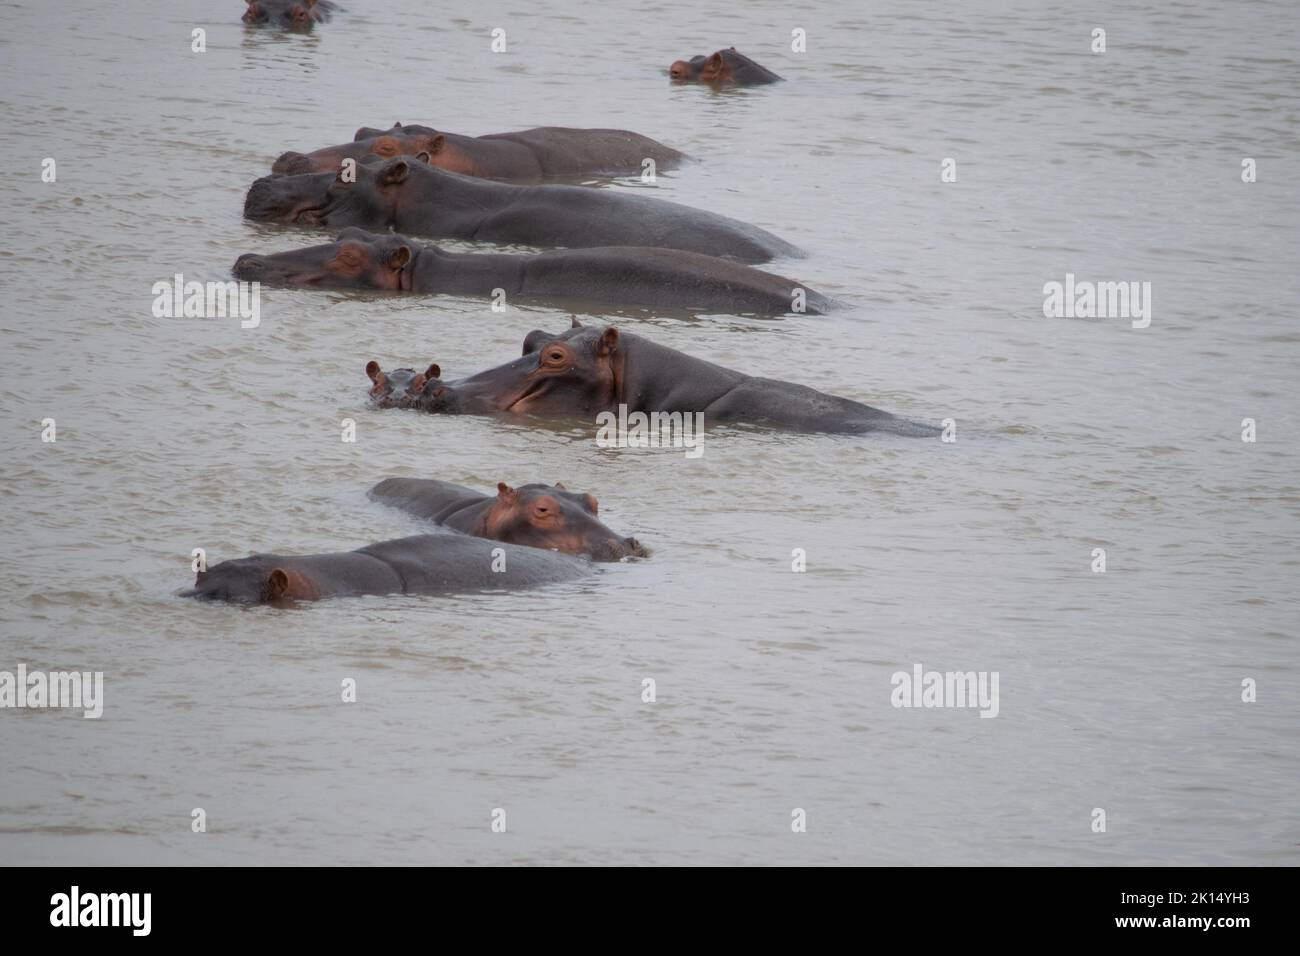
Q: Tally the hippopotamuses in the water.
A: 9